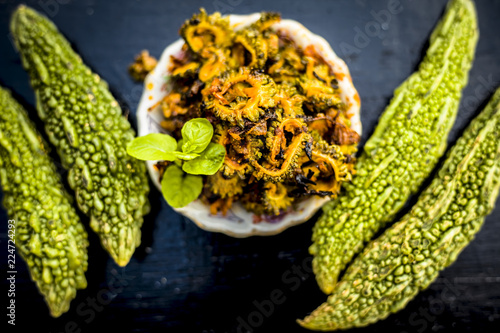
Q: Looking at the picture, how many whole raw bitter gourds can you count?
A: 4